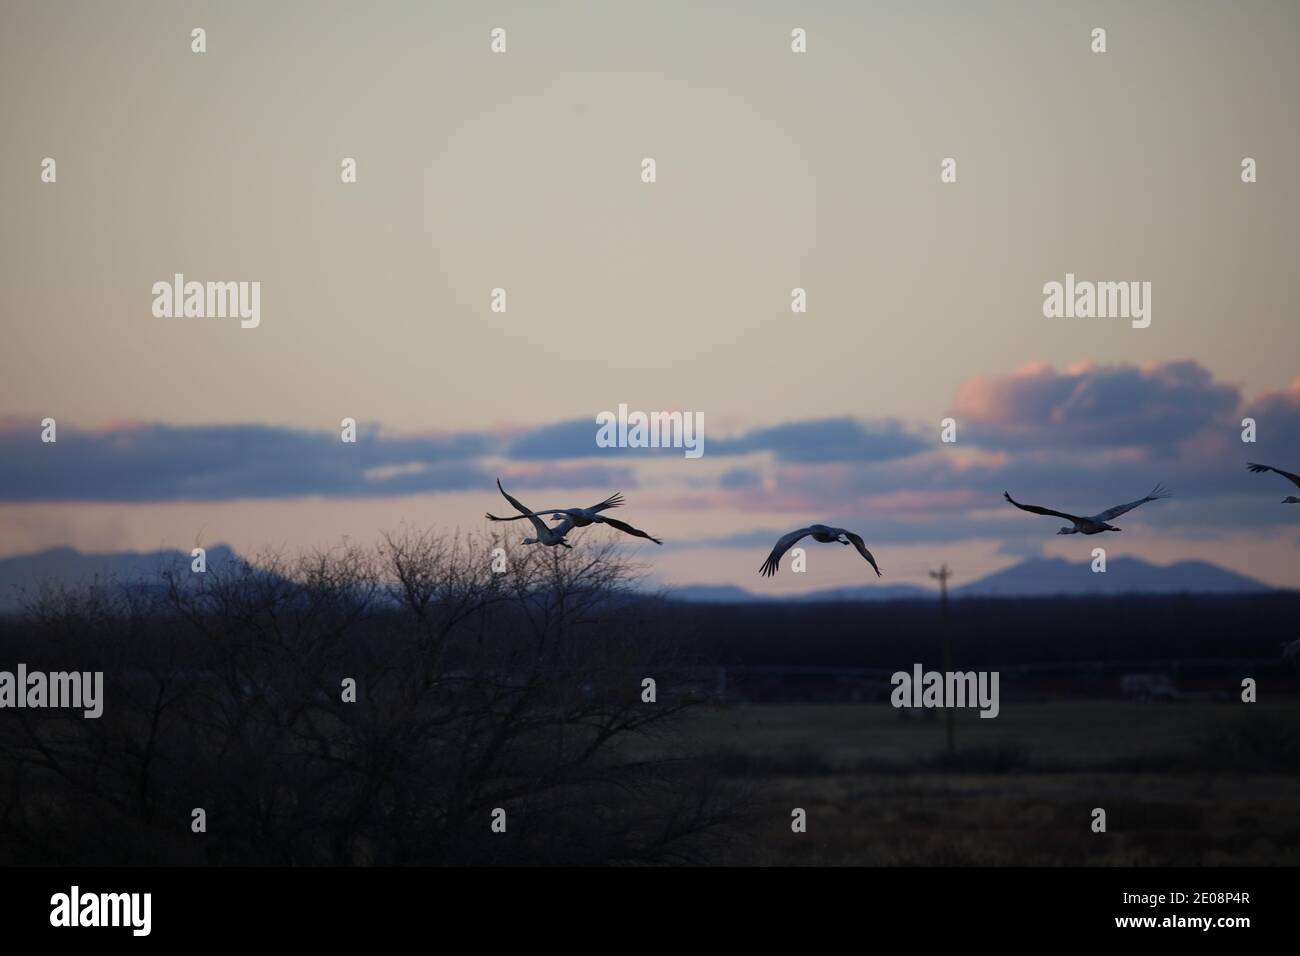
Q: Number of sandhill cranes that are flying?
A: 5